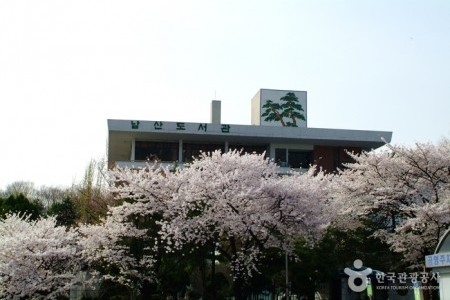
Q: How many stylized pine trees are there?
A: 2